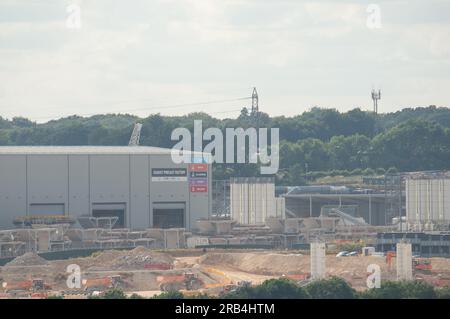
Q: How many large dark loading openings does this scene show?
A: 2